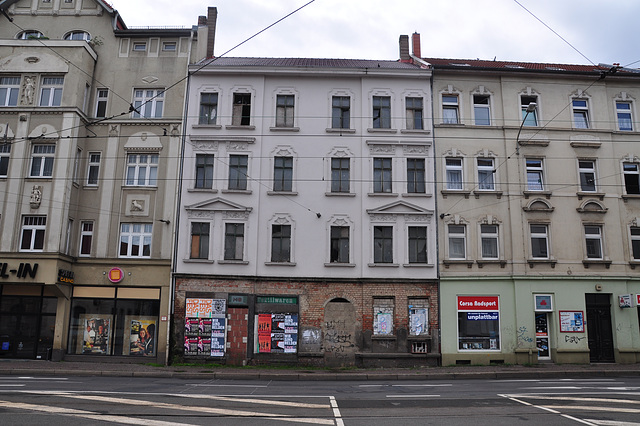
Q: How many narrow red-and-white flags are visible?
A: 0